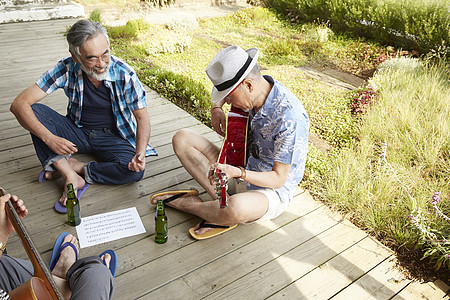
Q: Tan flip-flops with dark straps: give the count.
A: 2